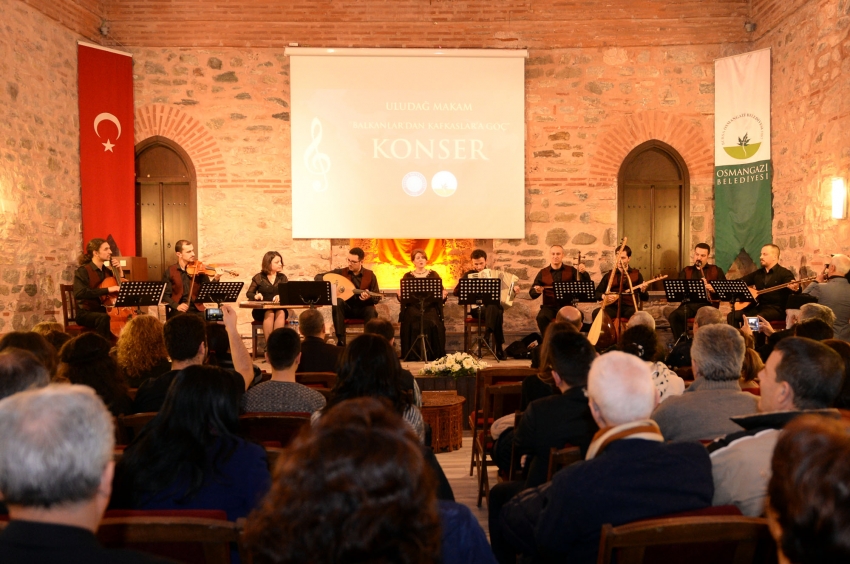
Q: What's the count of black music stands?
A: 8